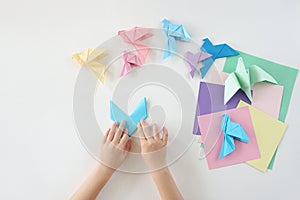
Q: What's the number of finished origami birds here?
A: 8